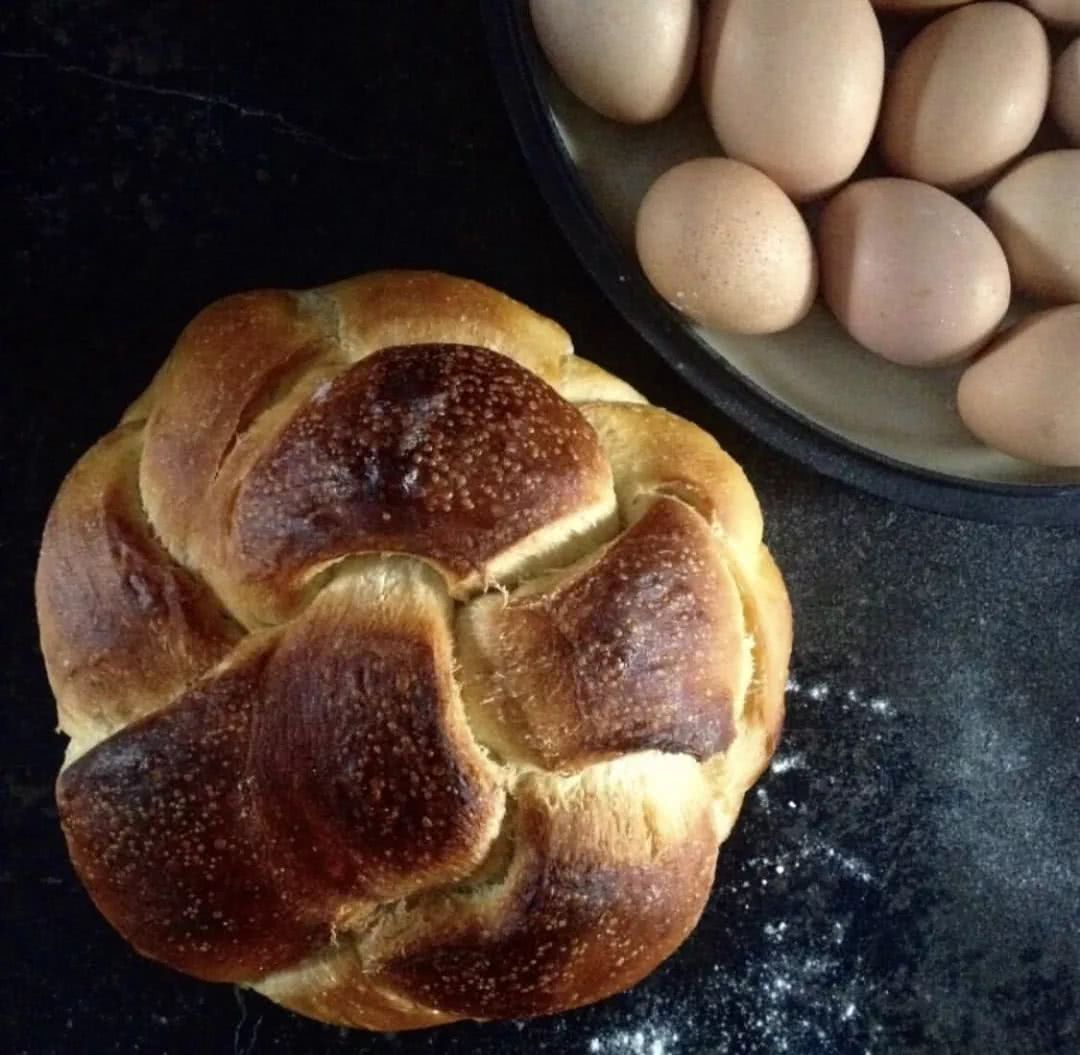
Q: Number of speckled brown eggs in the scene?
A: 1